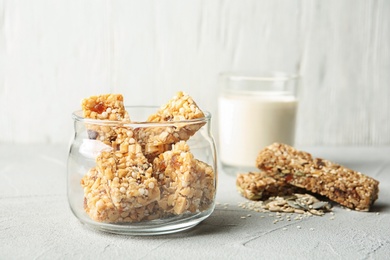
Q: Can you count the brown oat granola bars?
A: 2